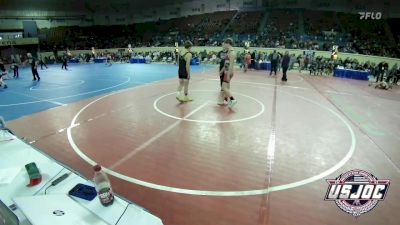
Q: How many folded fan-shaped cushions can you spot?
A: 0